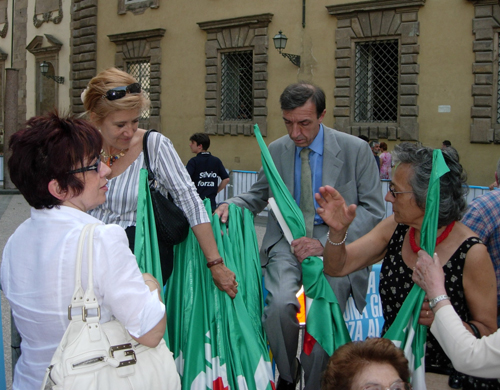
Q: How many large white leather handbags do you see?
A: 1